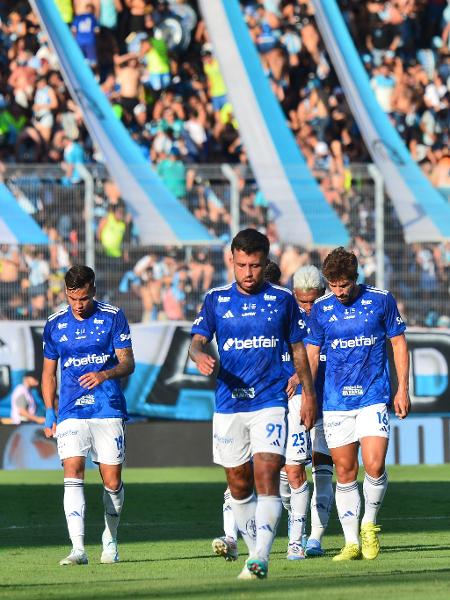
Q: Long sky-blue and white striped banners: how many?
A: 4